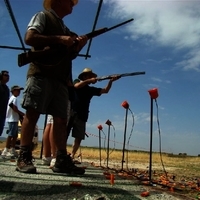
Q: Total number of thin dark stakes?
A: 4